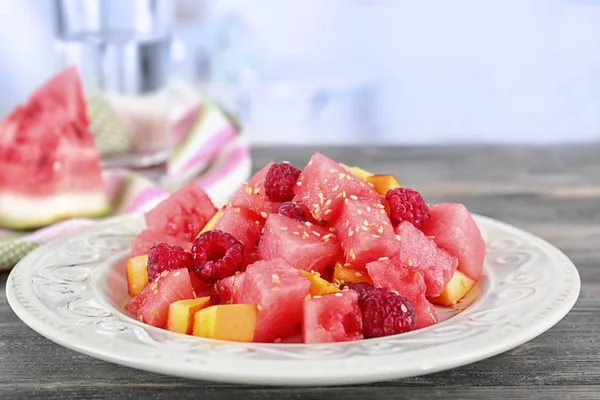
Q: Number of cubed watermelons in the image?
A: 13